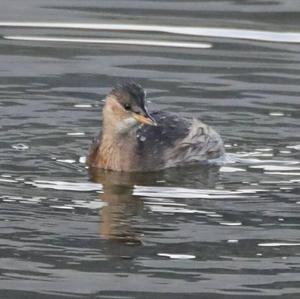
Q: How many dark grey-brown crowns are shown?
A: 1